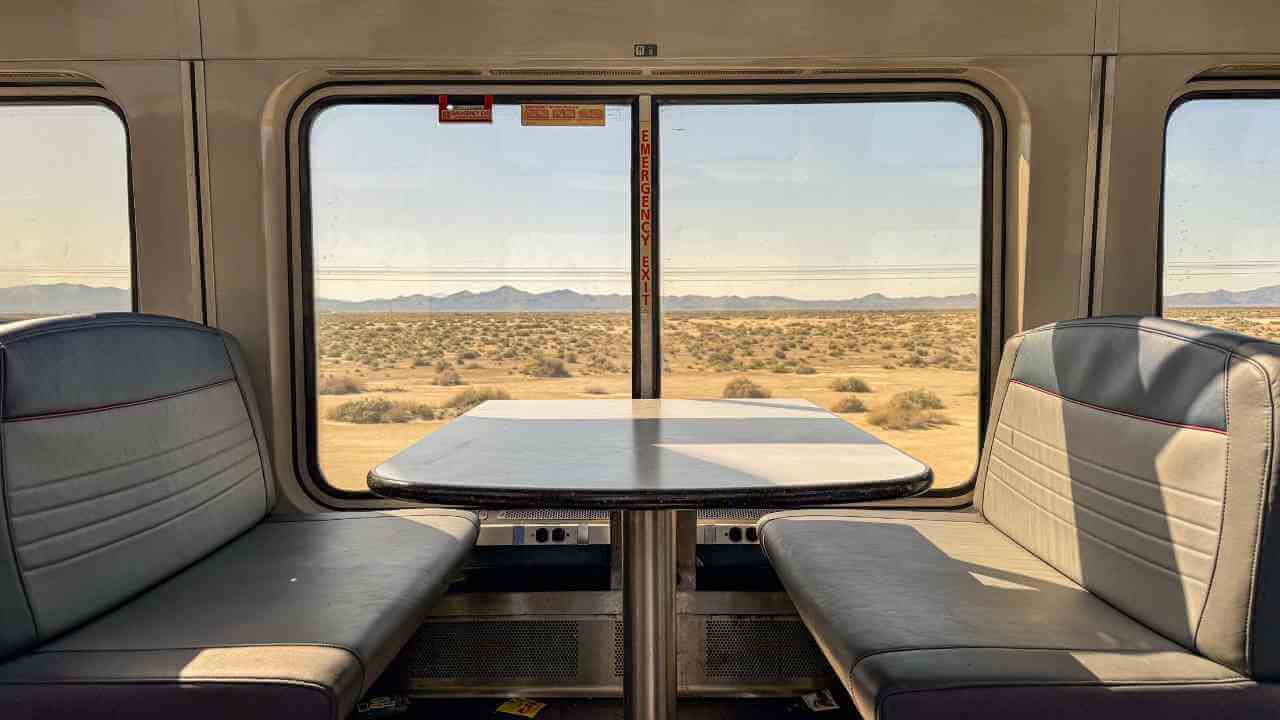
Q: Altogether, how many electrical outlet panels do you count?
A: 2